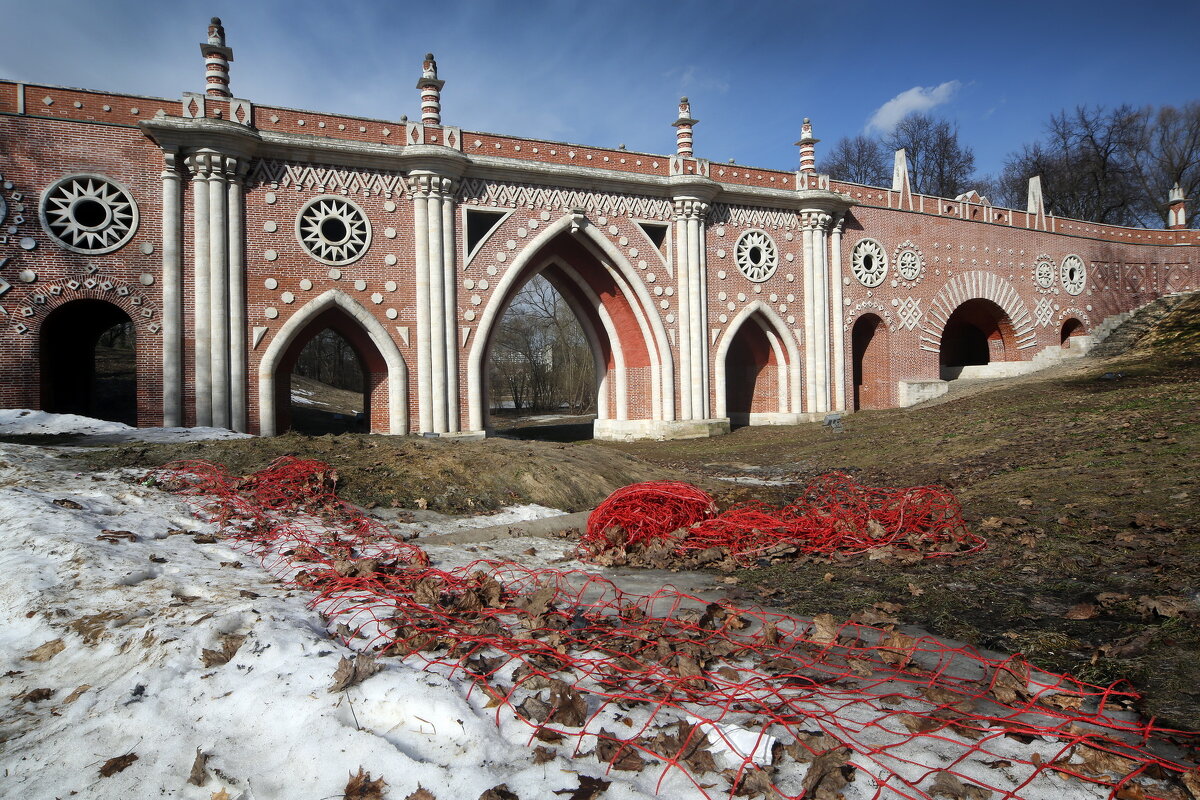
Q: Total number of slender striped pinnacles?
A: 4